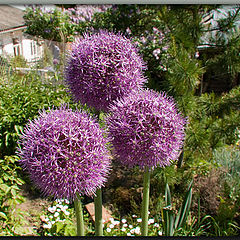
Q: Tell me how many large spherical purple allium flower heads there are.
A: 3